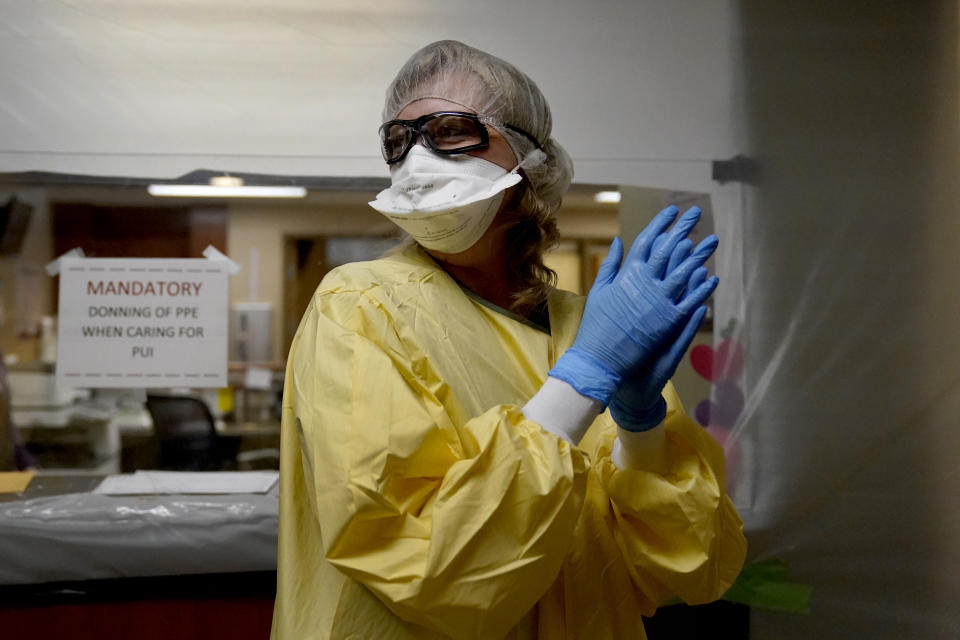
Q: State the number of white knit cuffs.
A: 2